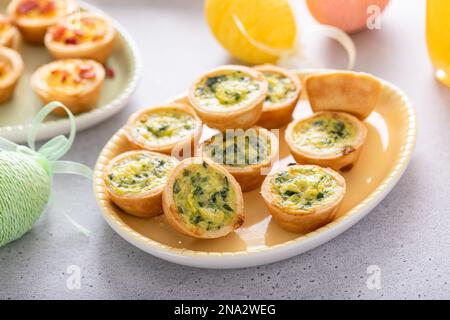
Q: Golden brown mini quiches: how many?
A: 14